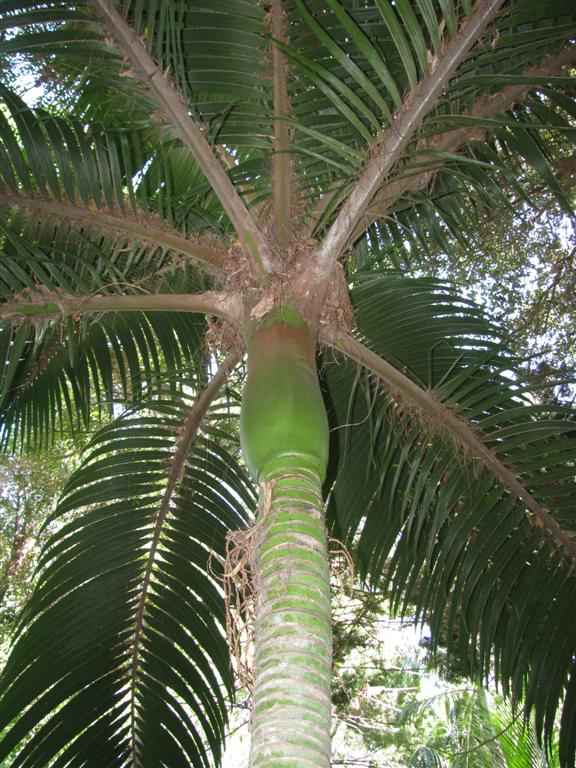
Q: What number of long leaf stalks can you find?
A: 8